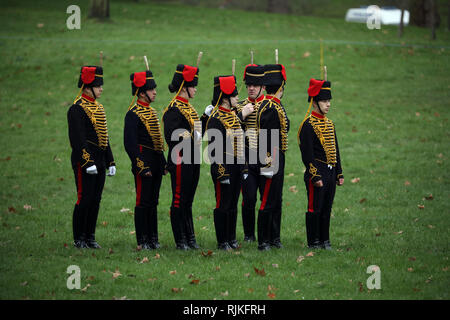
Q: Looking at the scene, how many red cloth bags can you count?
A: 7